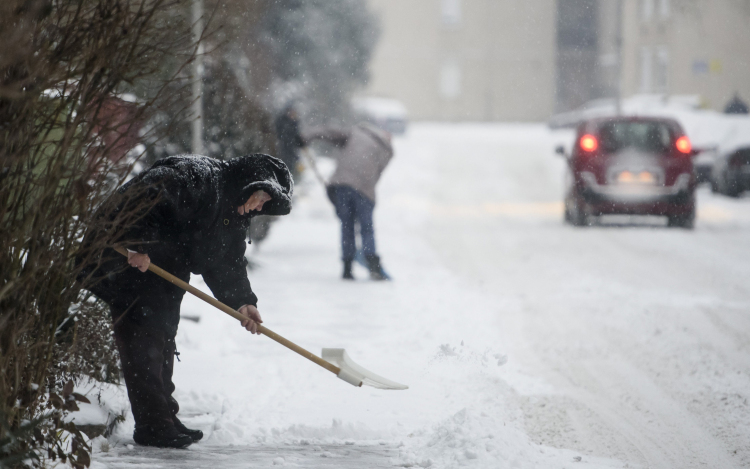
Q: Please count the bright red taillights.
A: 2